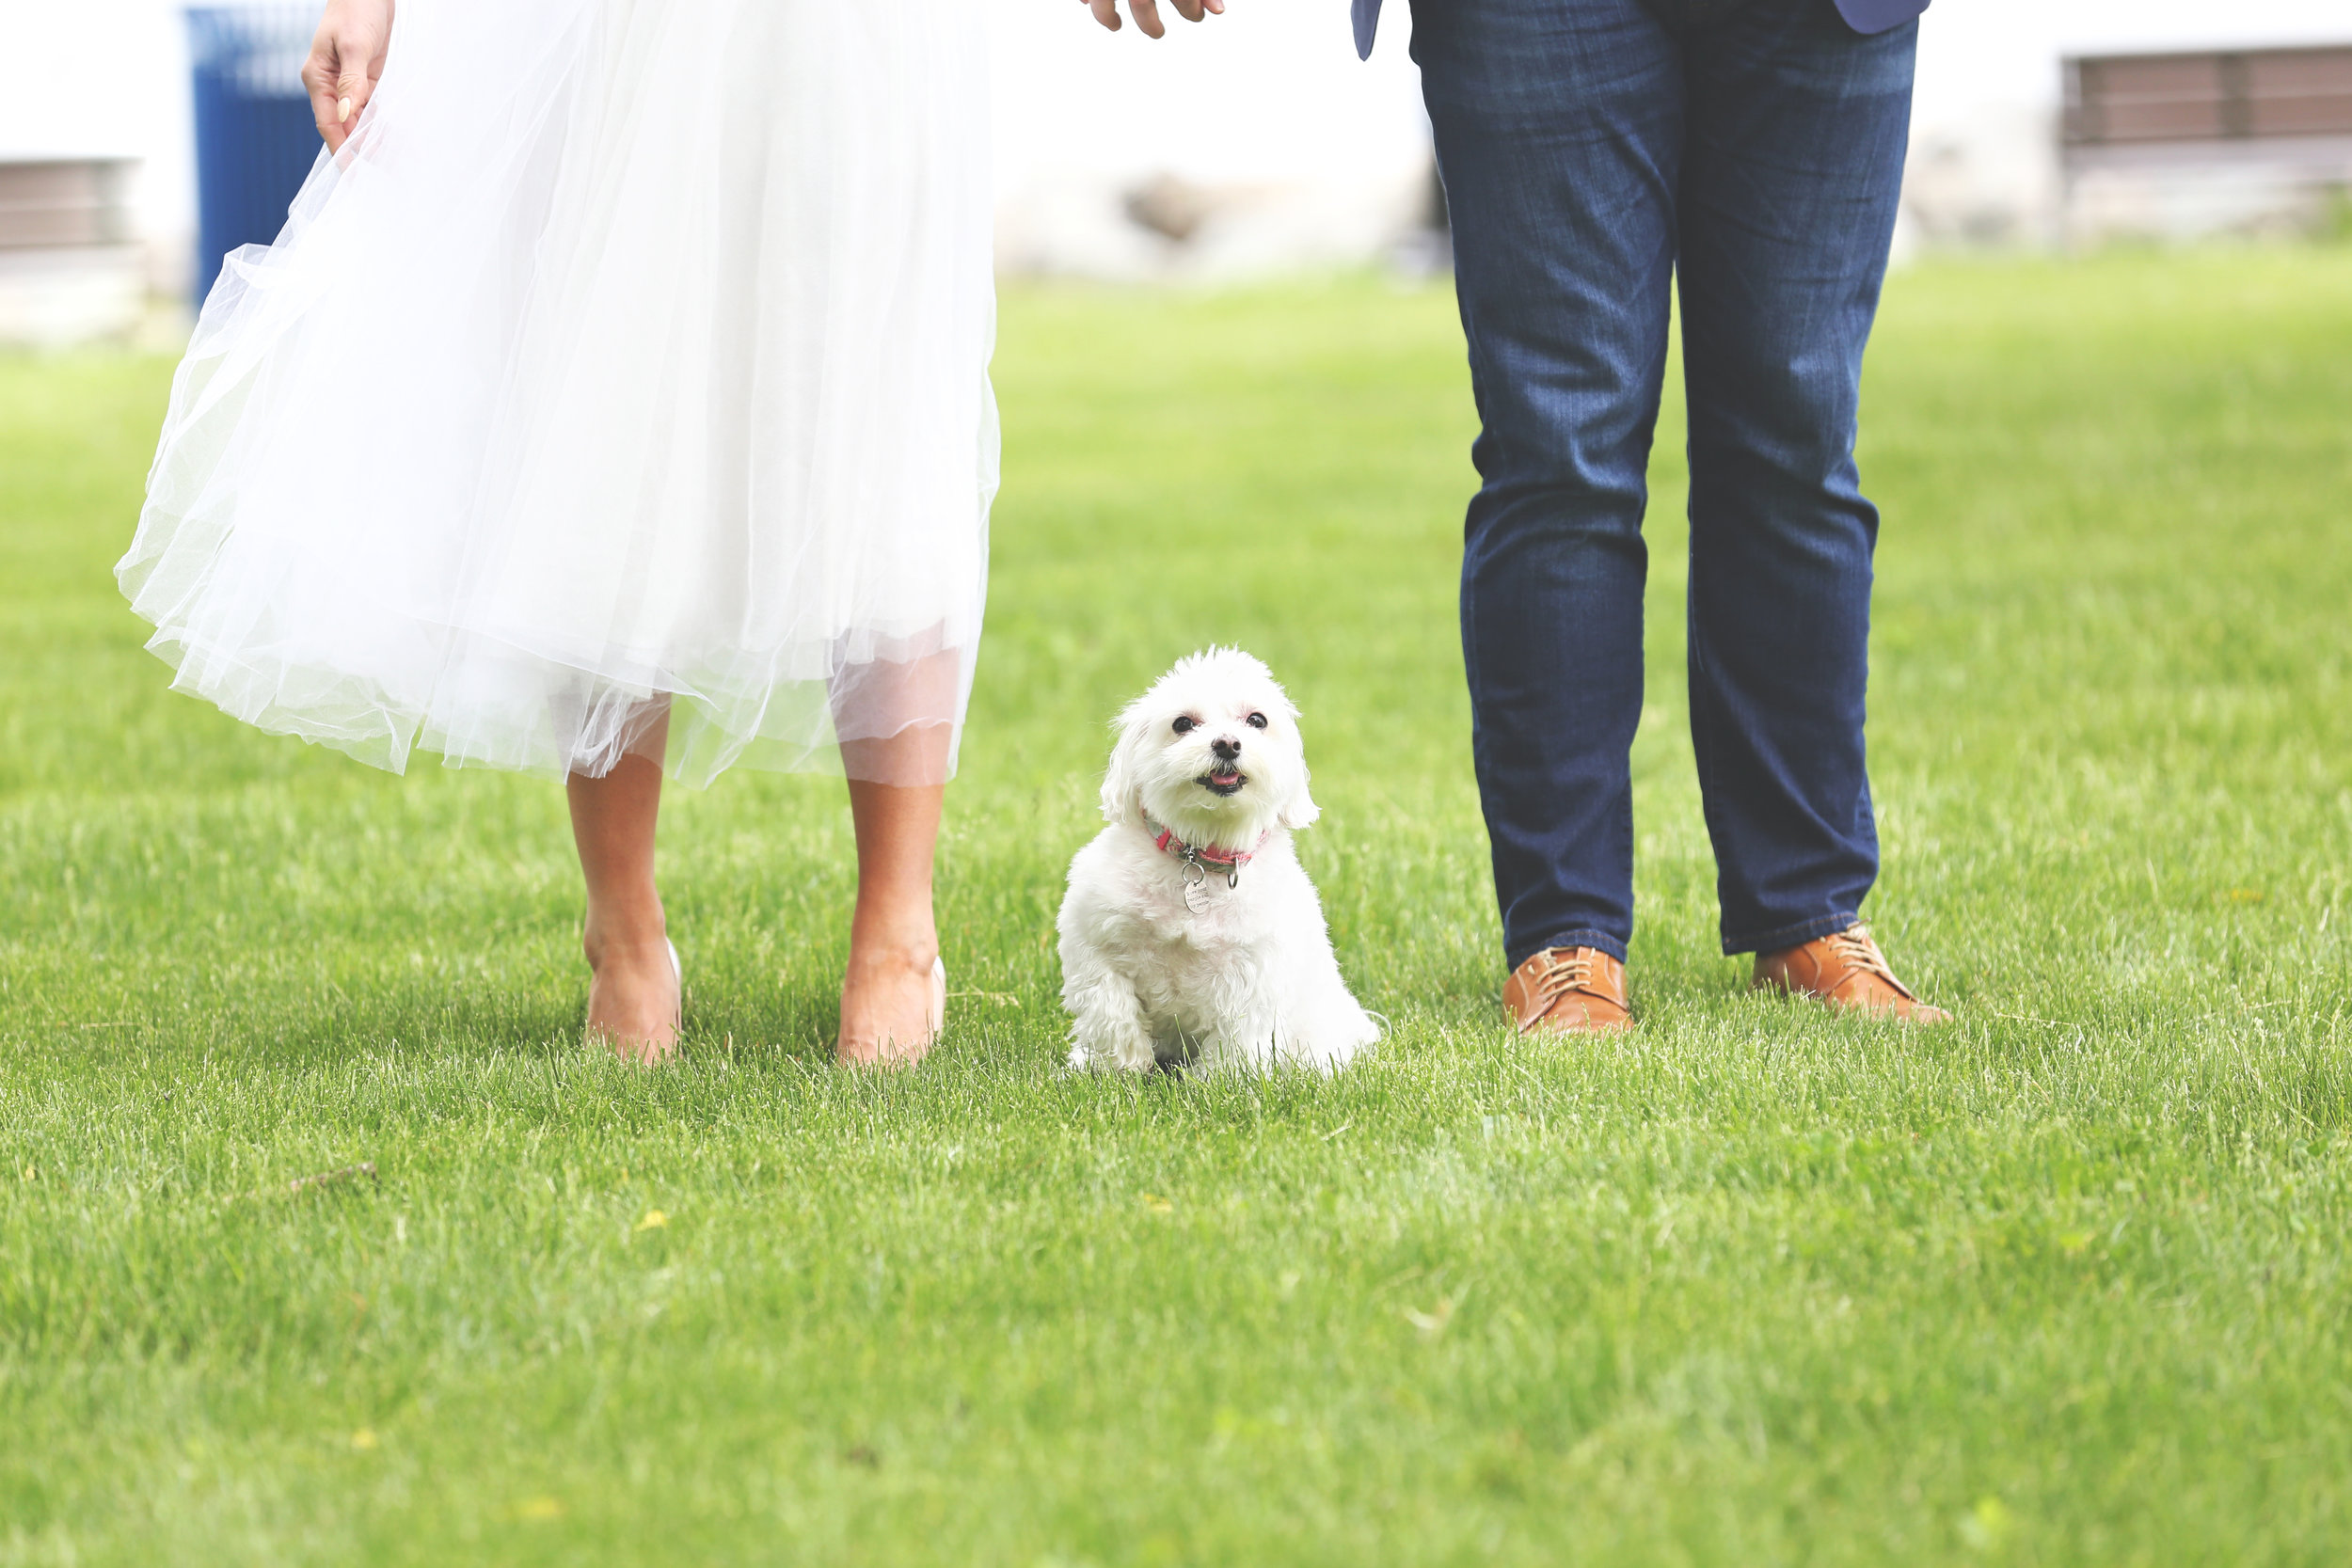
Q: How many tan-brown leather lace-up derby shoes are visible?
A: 2